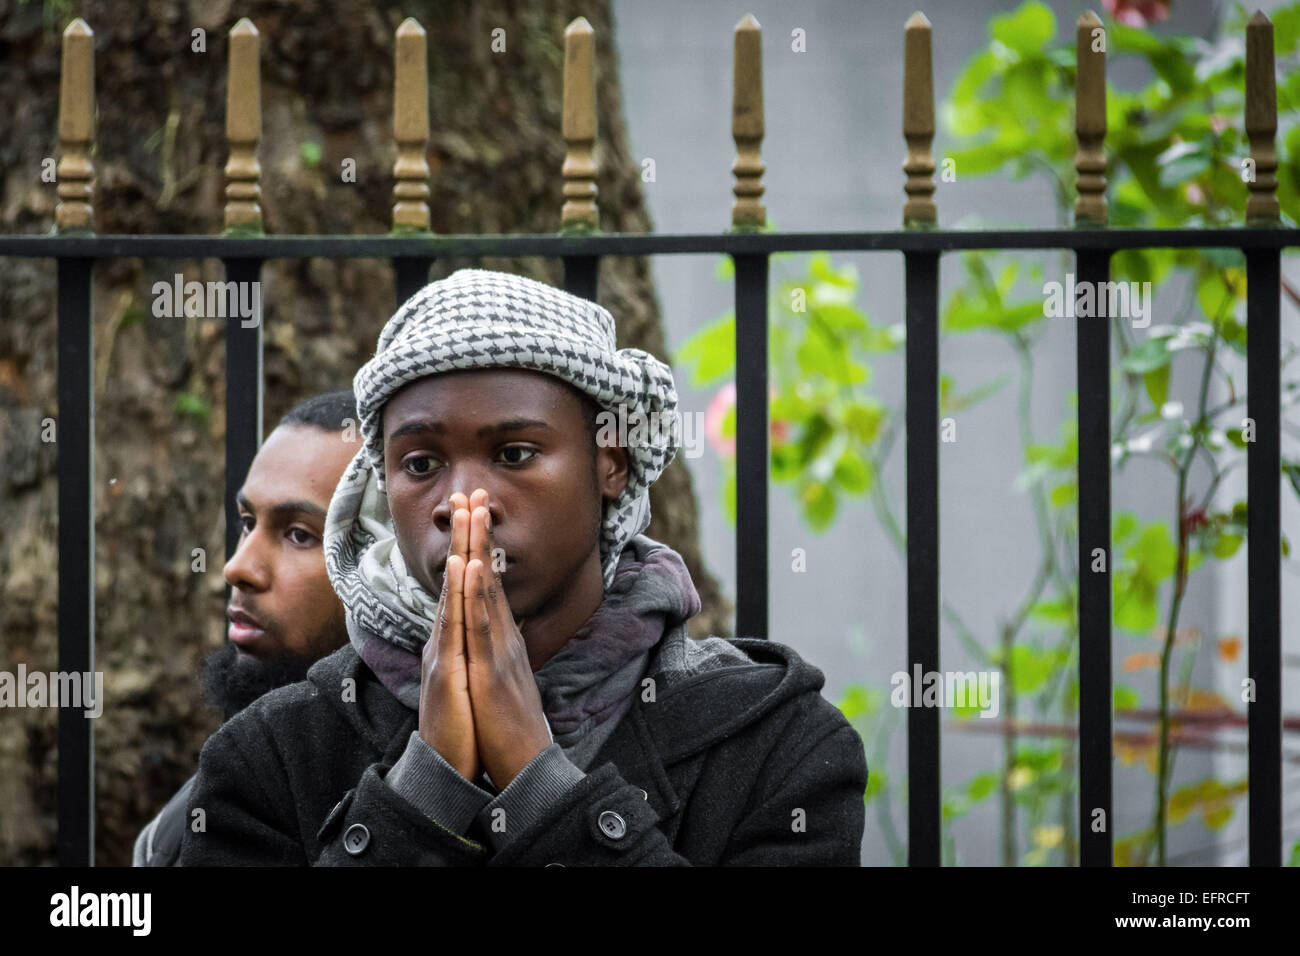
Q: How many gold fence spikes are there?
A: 8